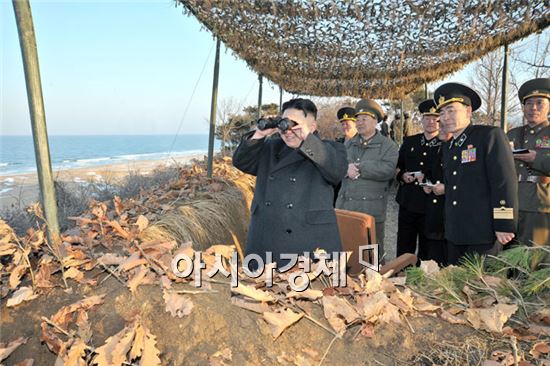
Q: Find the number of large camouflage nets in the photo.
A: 1